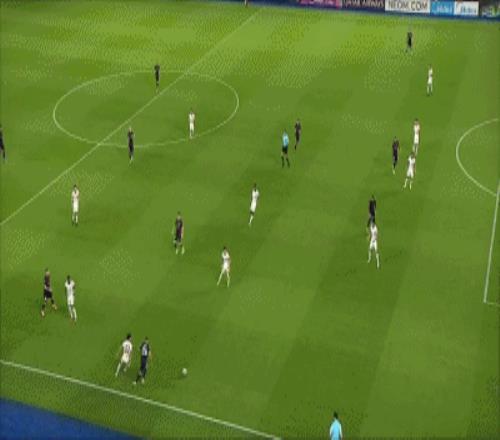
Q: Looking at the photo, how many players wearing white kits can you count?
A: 10